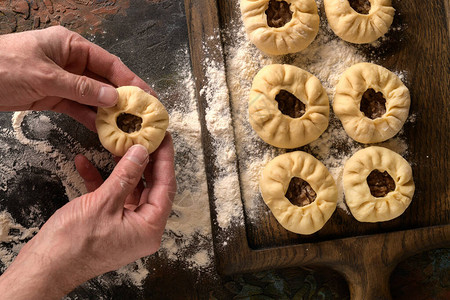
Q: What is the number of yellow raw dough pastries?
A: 7